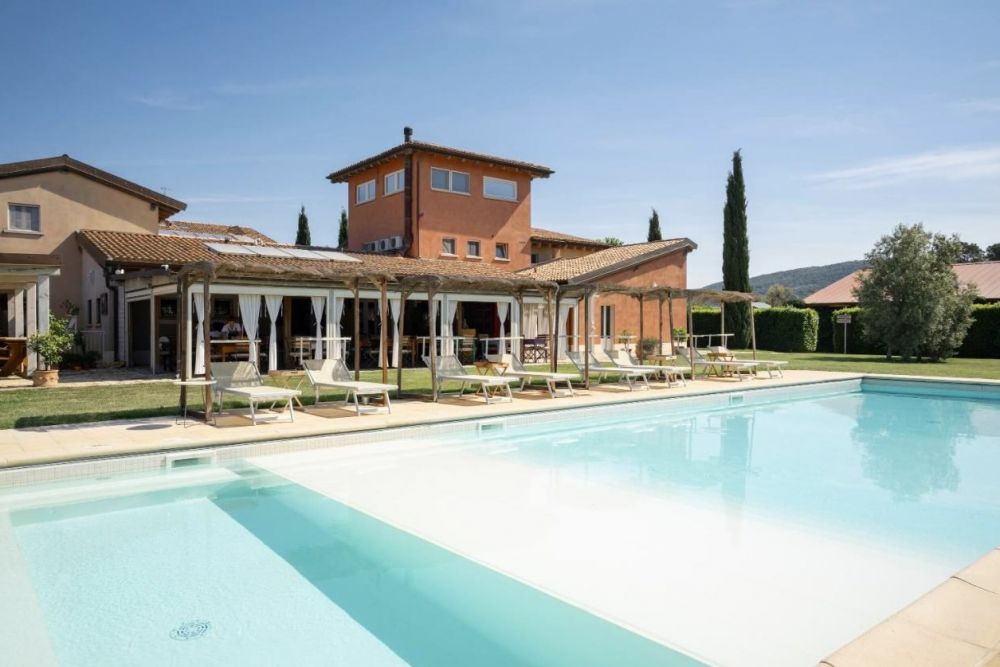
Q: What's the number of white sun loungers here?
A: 8